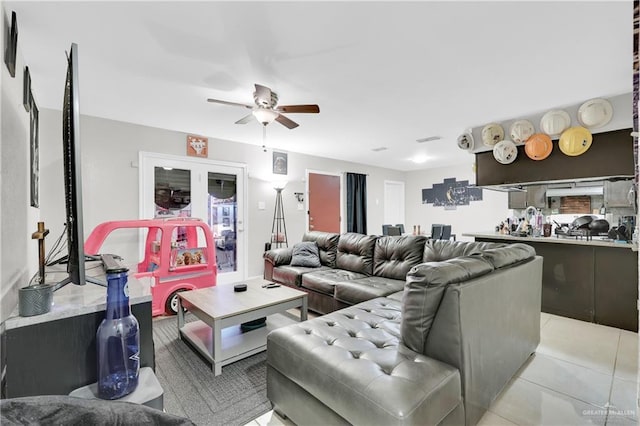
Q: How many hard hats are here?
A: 8